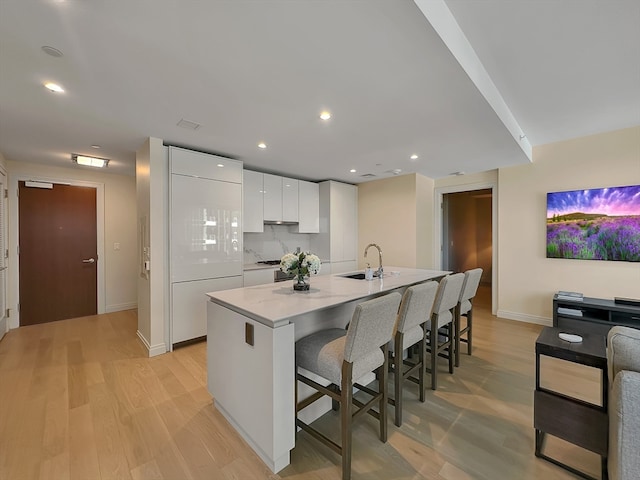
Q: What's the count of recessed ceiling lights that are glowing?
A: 5